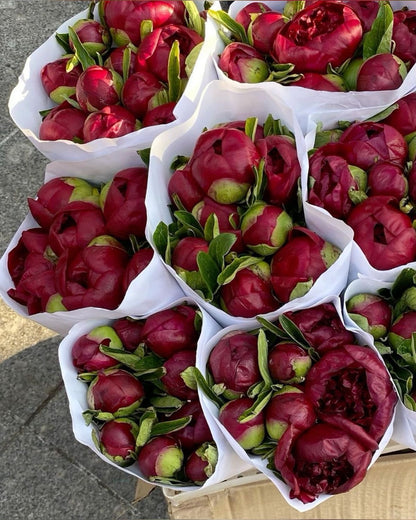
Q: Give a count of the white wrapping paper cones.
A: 8